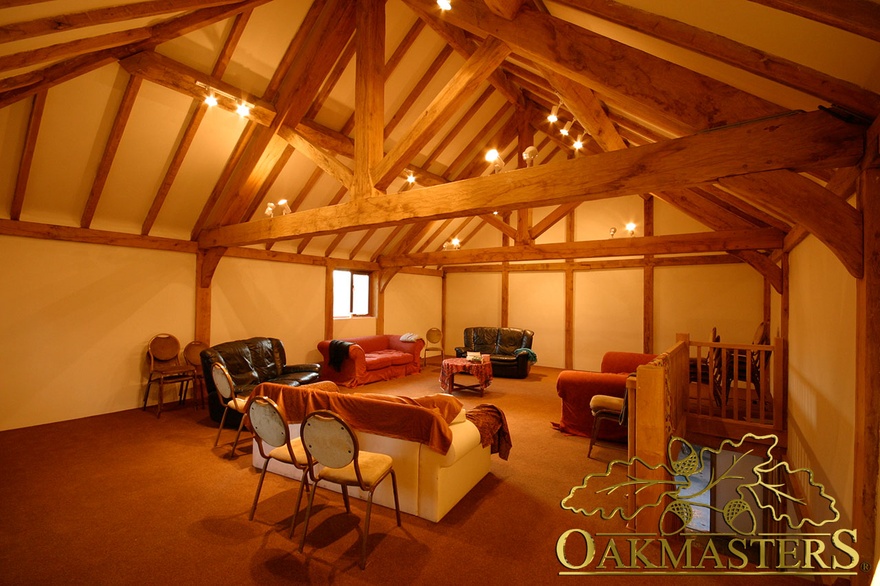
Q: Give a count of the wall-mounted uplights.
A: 0